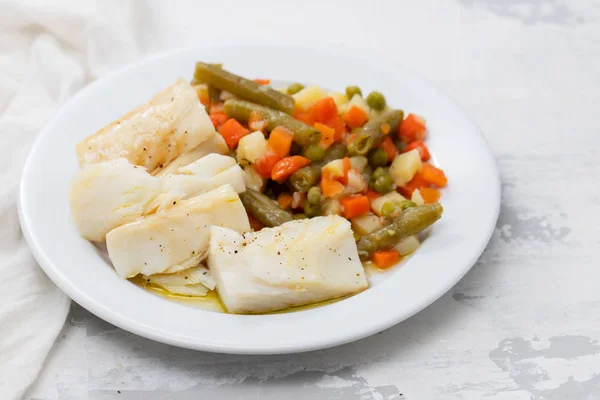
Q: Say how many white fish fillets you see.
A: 4